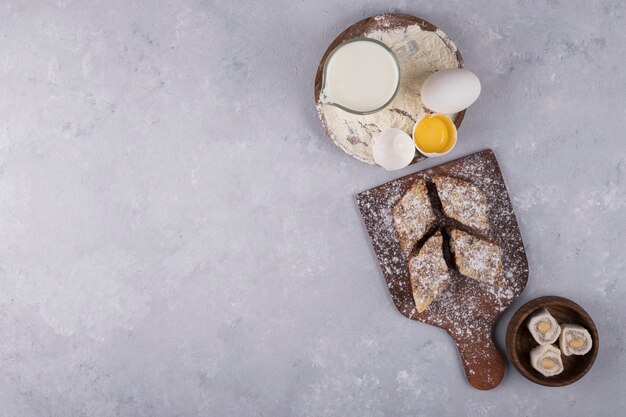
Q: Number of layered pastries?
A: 4